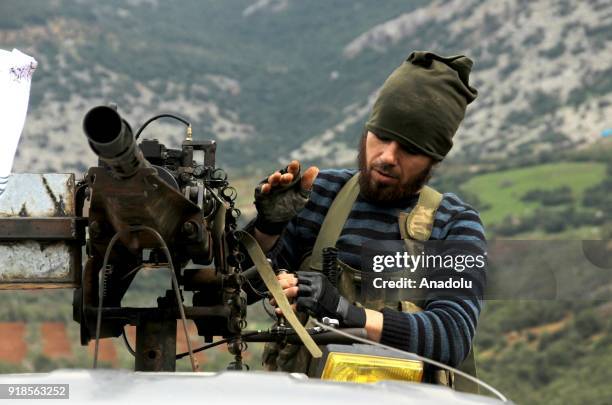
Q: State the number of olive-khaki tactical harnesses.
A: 1